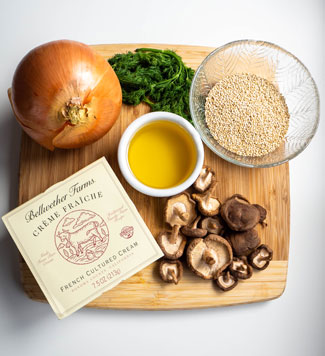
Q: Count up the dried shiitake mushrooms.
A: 14